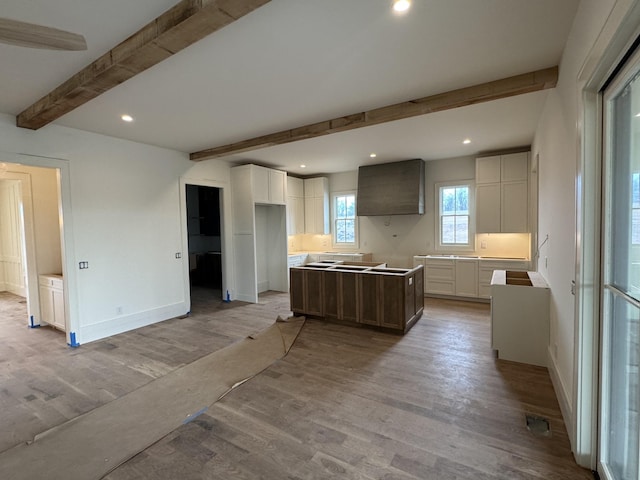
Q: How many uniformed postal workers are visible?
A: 0